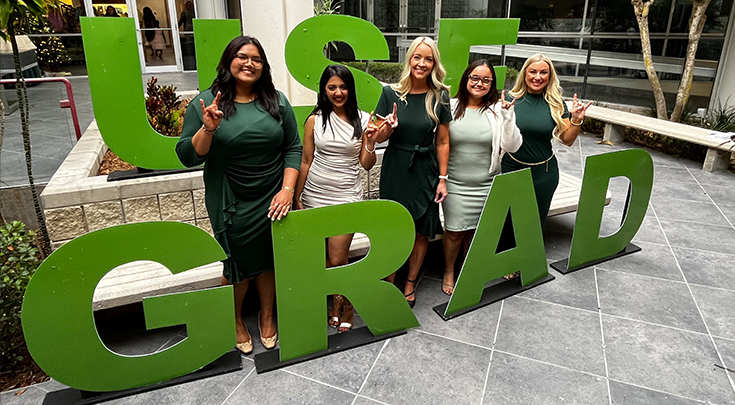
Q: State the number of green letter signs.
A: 7